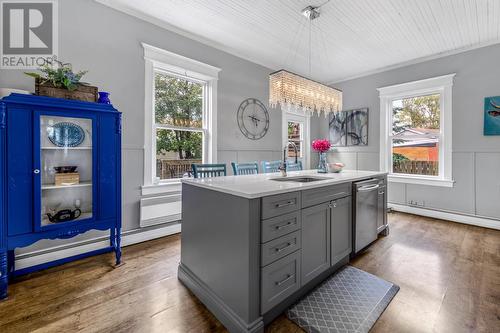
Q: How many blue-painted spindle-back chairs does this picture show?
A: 4